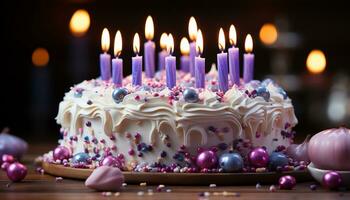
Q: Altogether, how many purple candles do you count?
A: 12